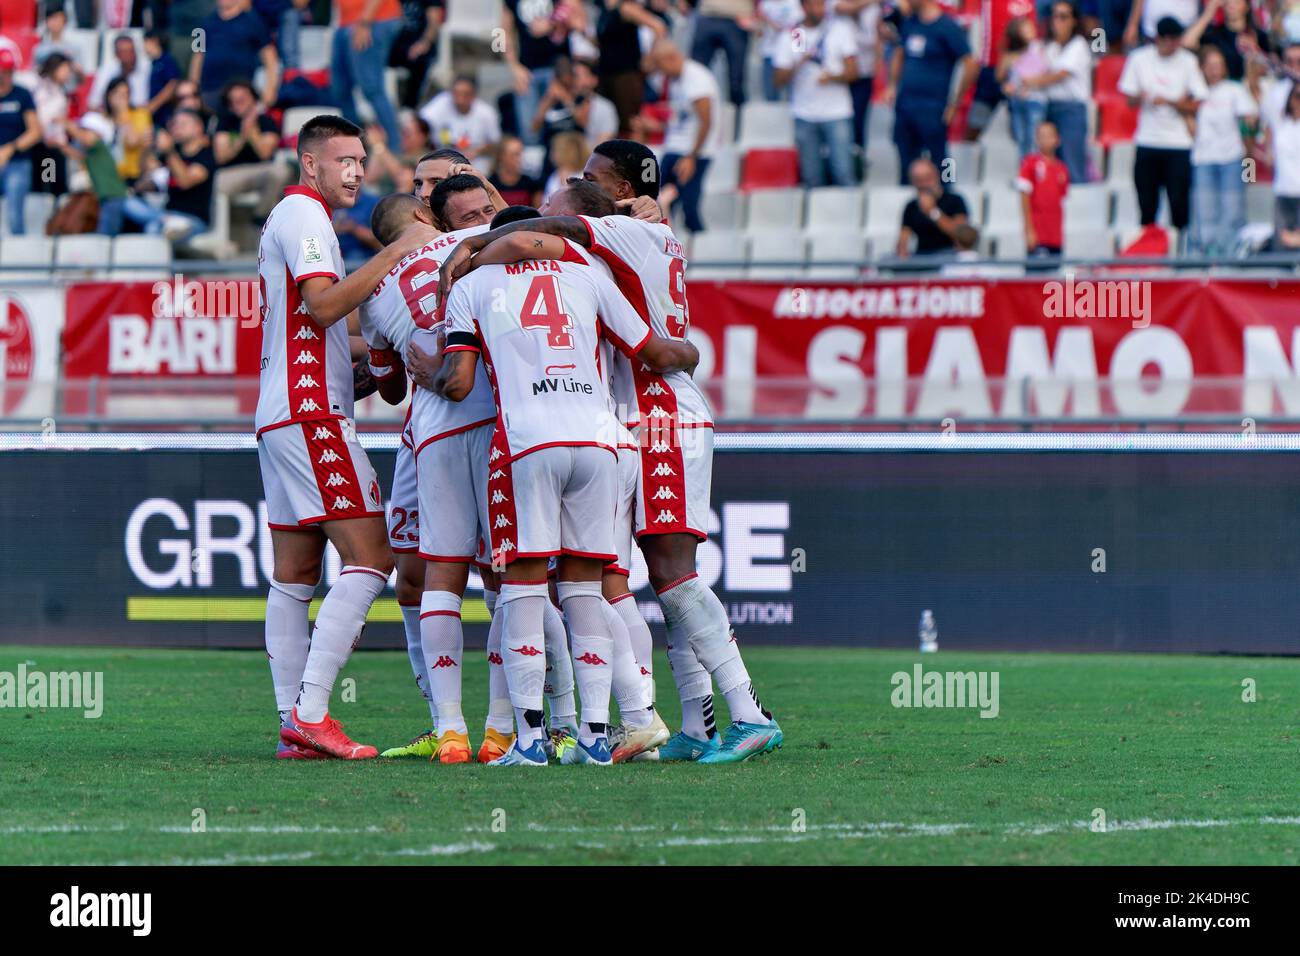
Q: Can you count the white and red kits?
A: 7